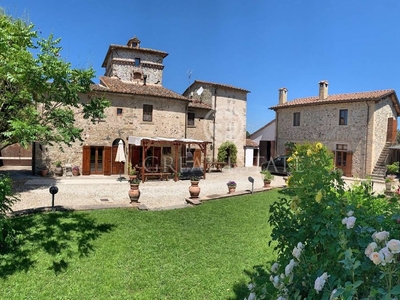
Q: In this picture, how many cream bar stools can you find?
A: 0